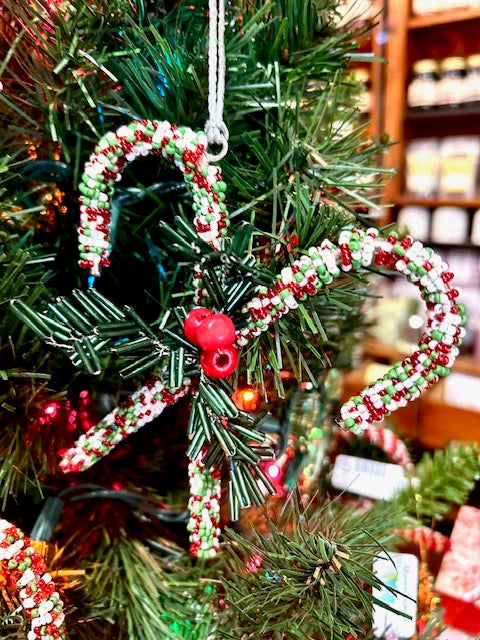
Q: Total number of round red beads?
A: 3